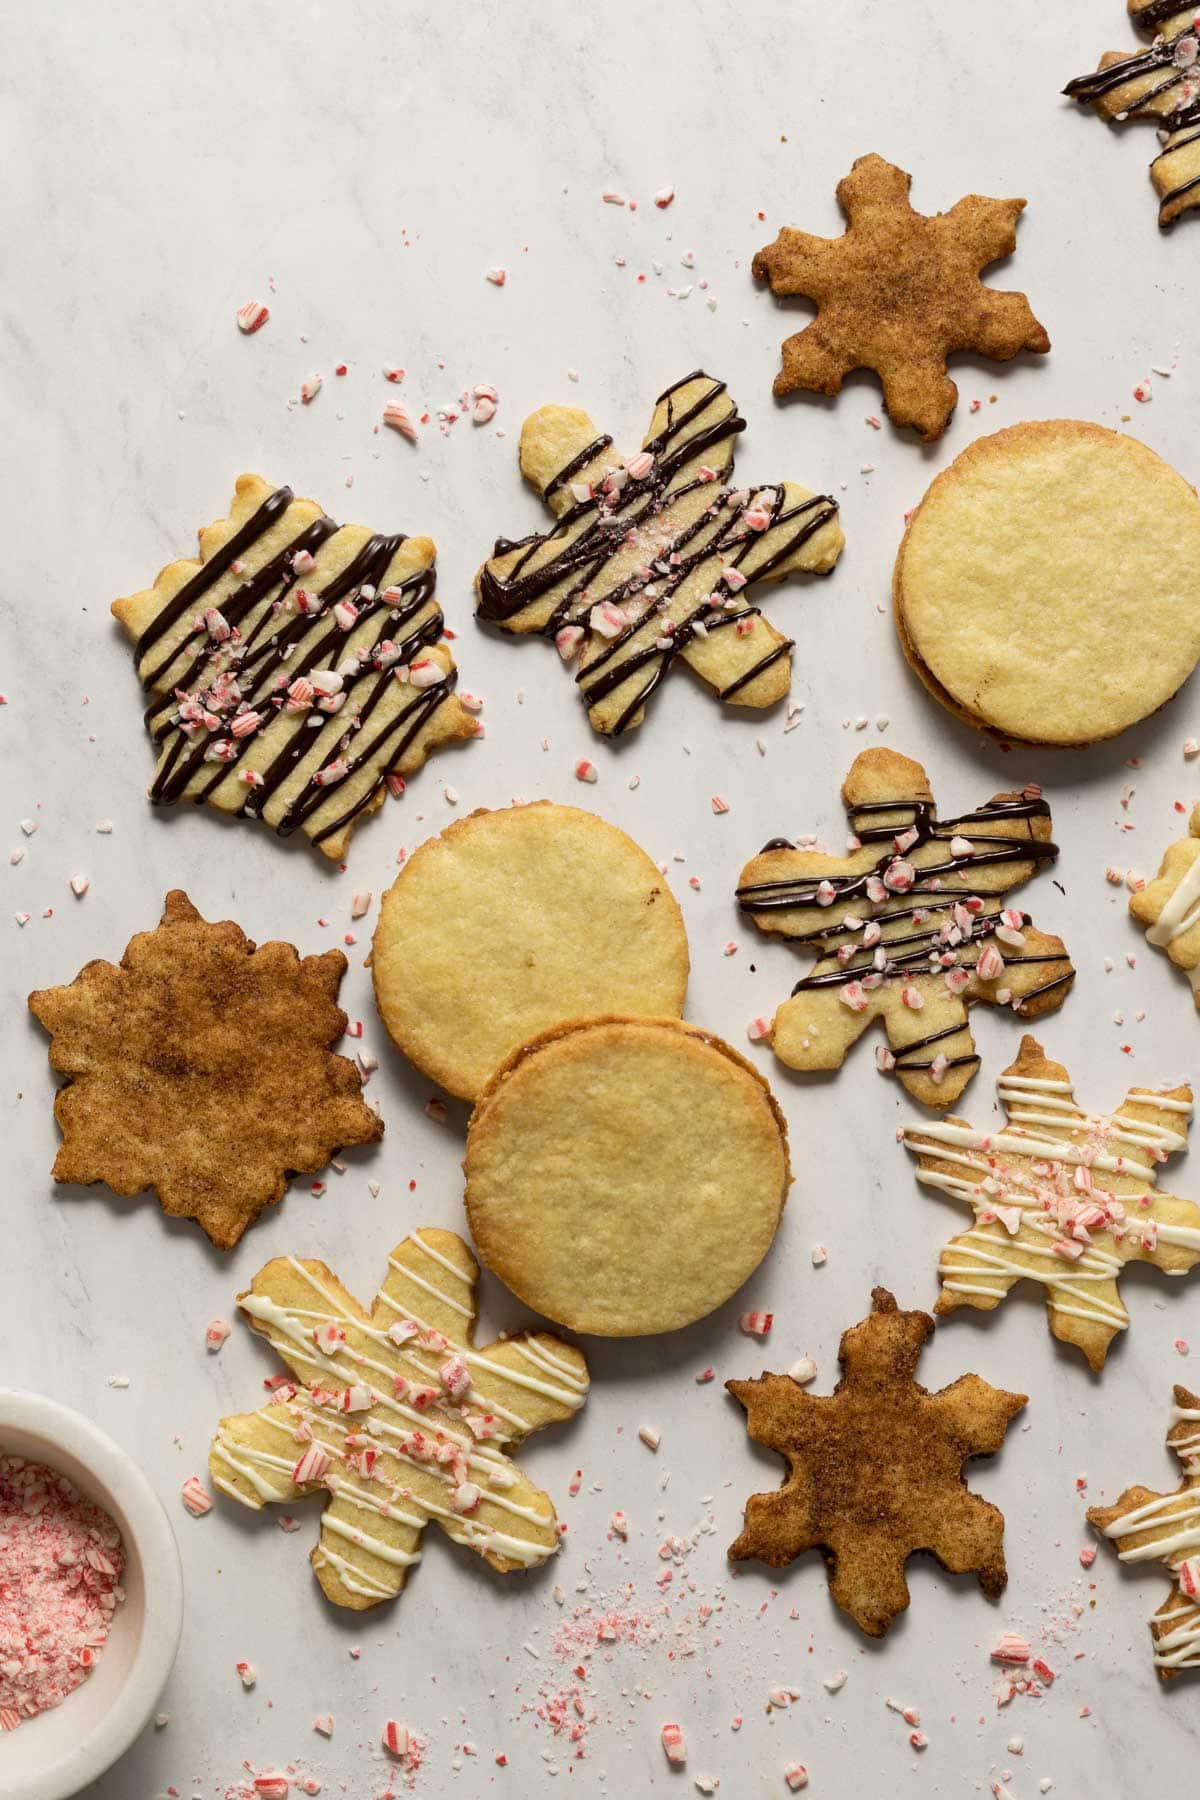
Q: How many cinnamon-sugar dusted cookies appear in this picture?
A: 3